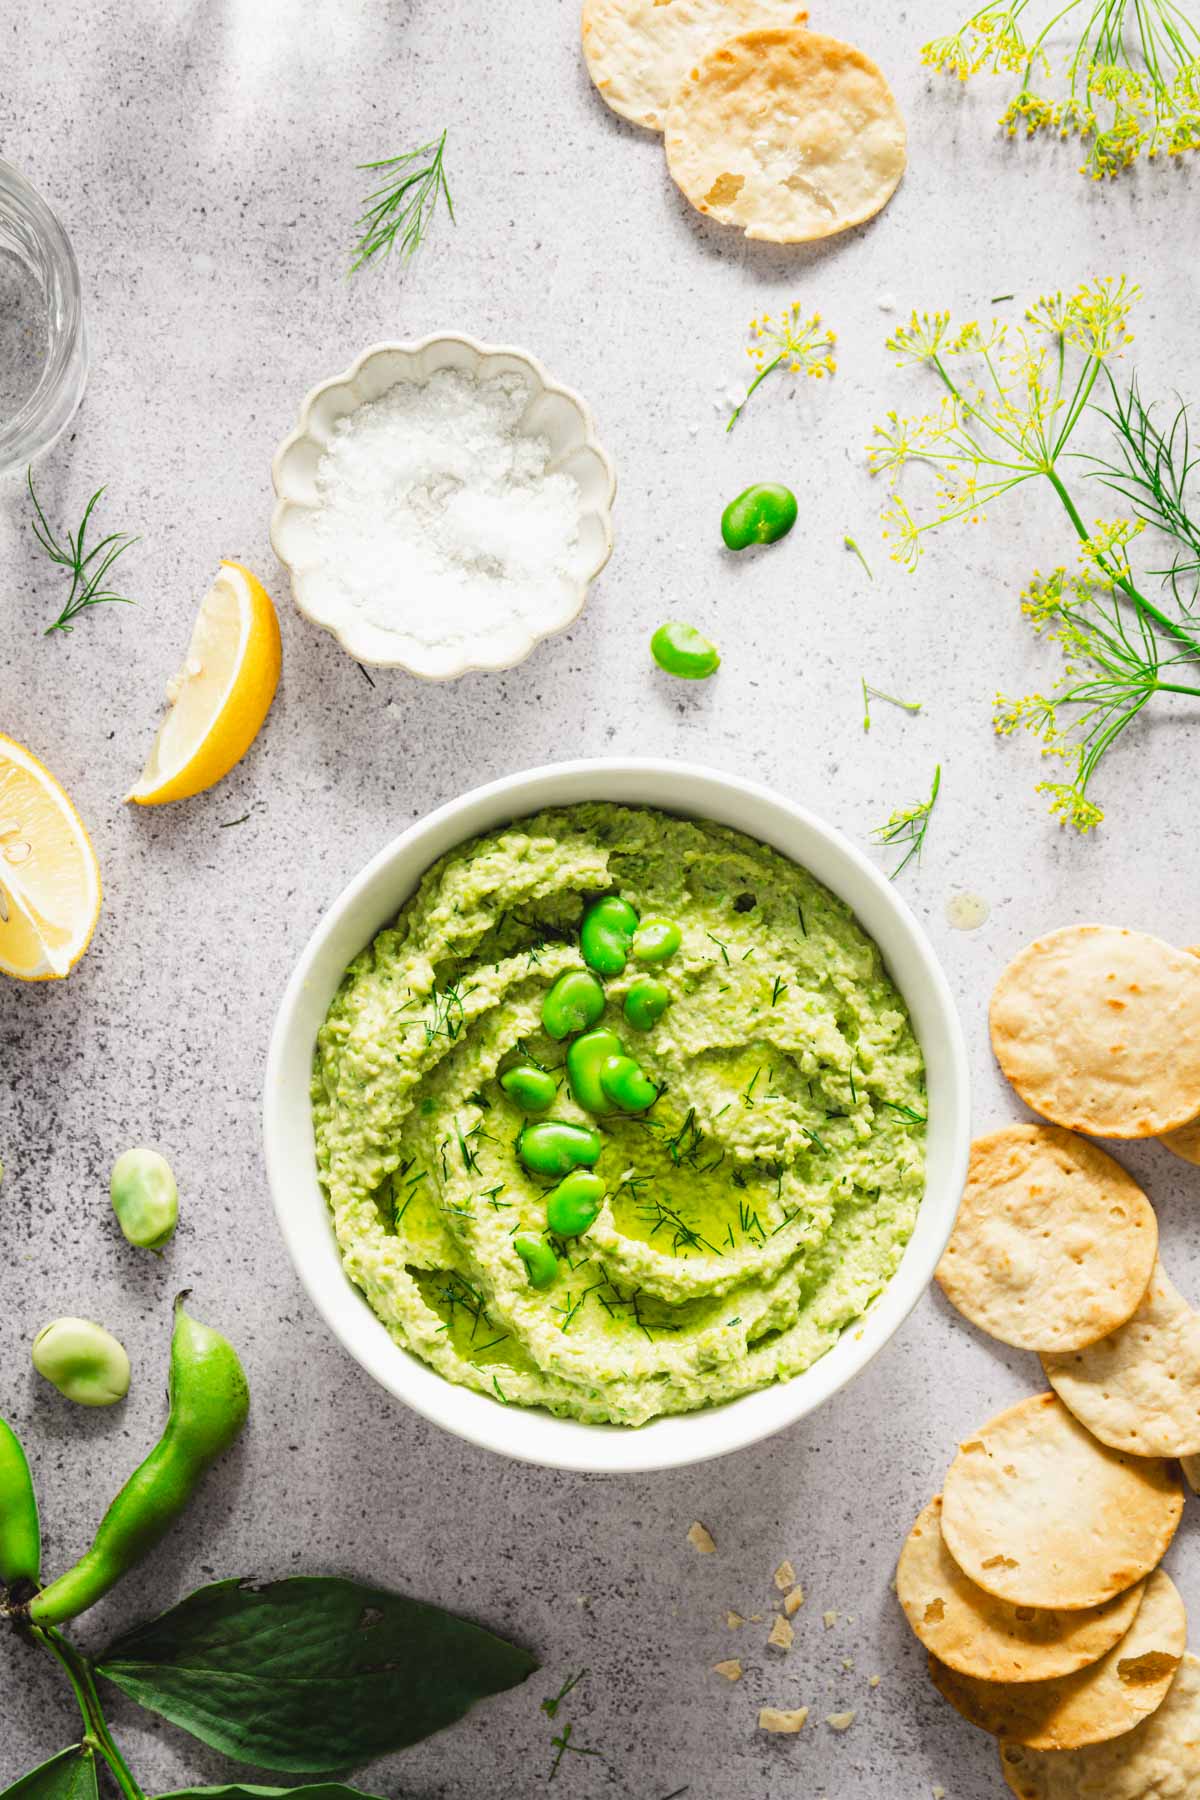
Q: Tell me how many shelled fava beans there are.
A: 14